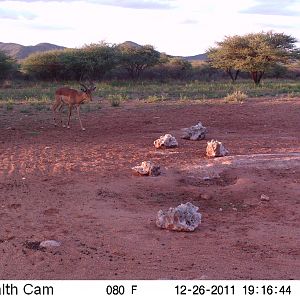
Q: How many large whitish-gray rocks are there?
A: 5